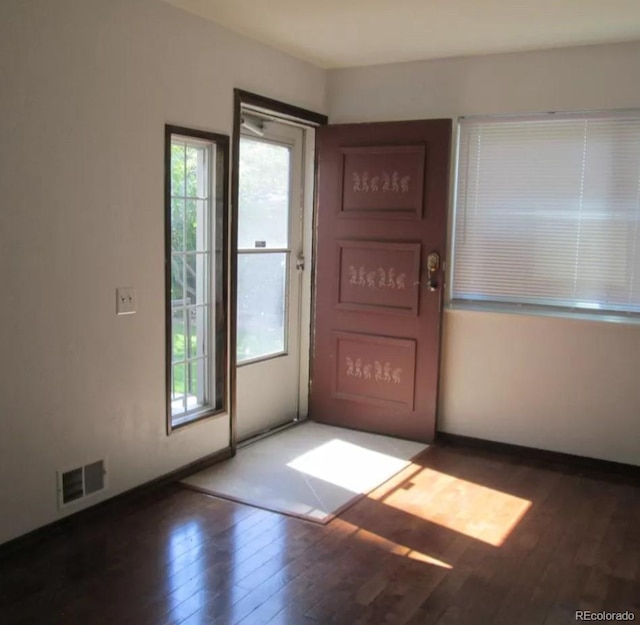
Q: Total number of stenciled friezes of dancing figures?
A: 3